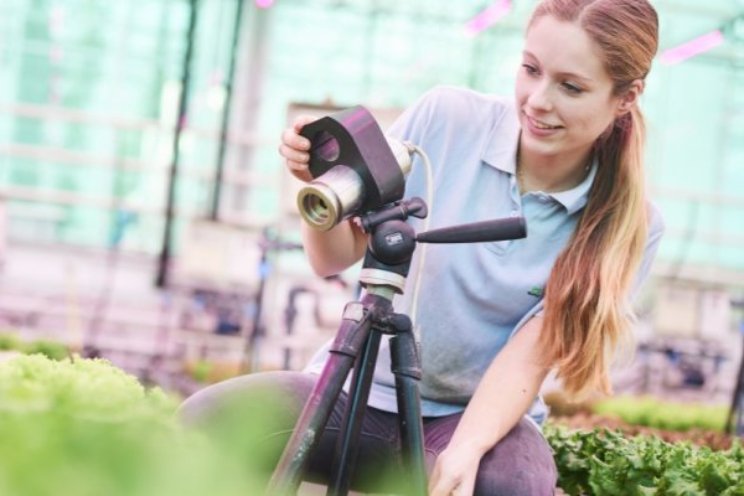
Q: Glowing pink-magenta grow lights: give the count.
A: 3